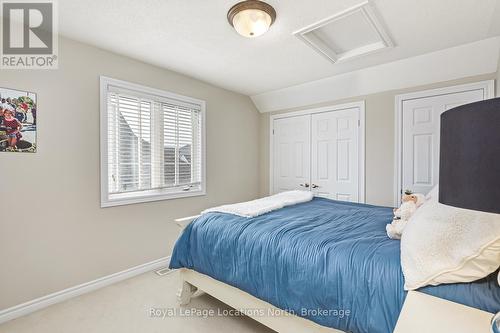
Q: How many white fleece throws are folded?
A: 1